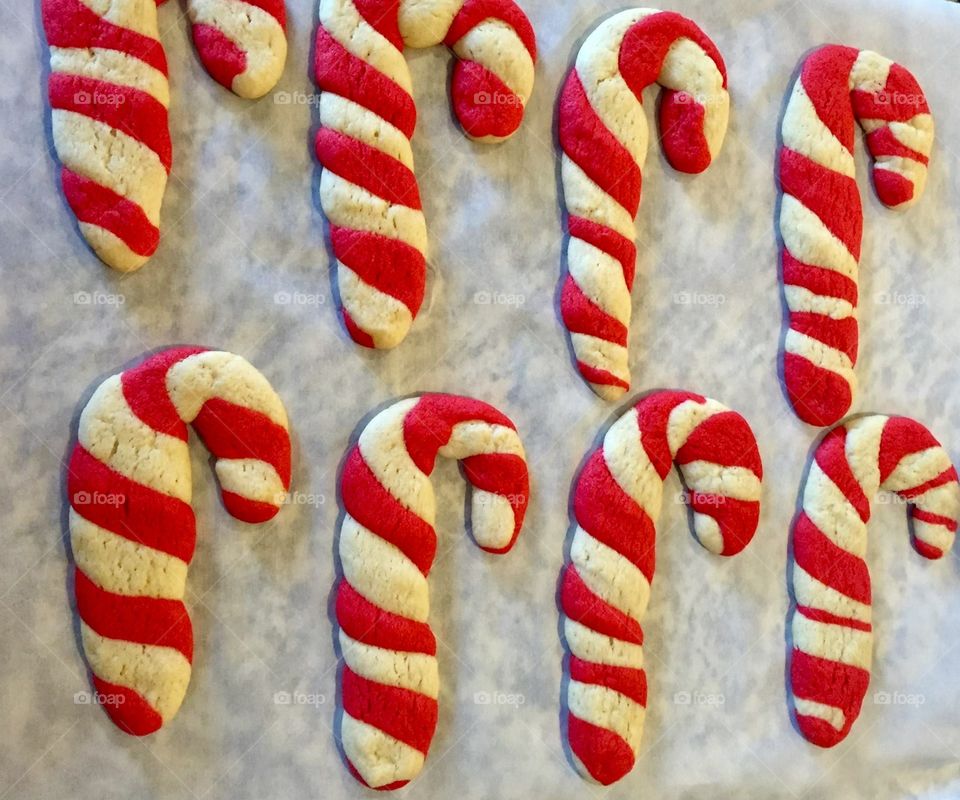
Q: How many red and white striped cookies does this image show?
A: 8